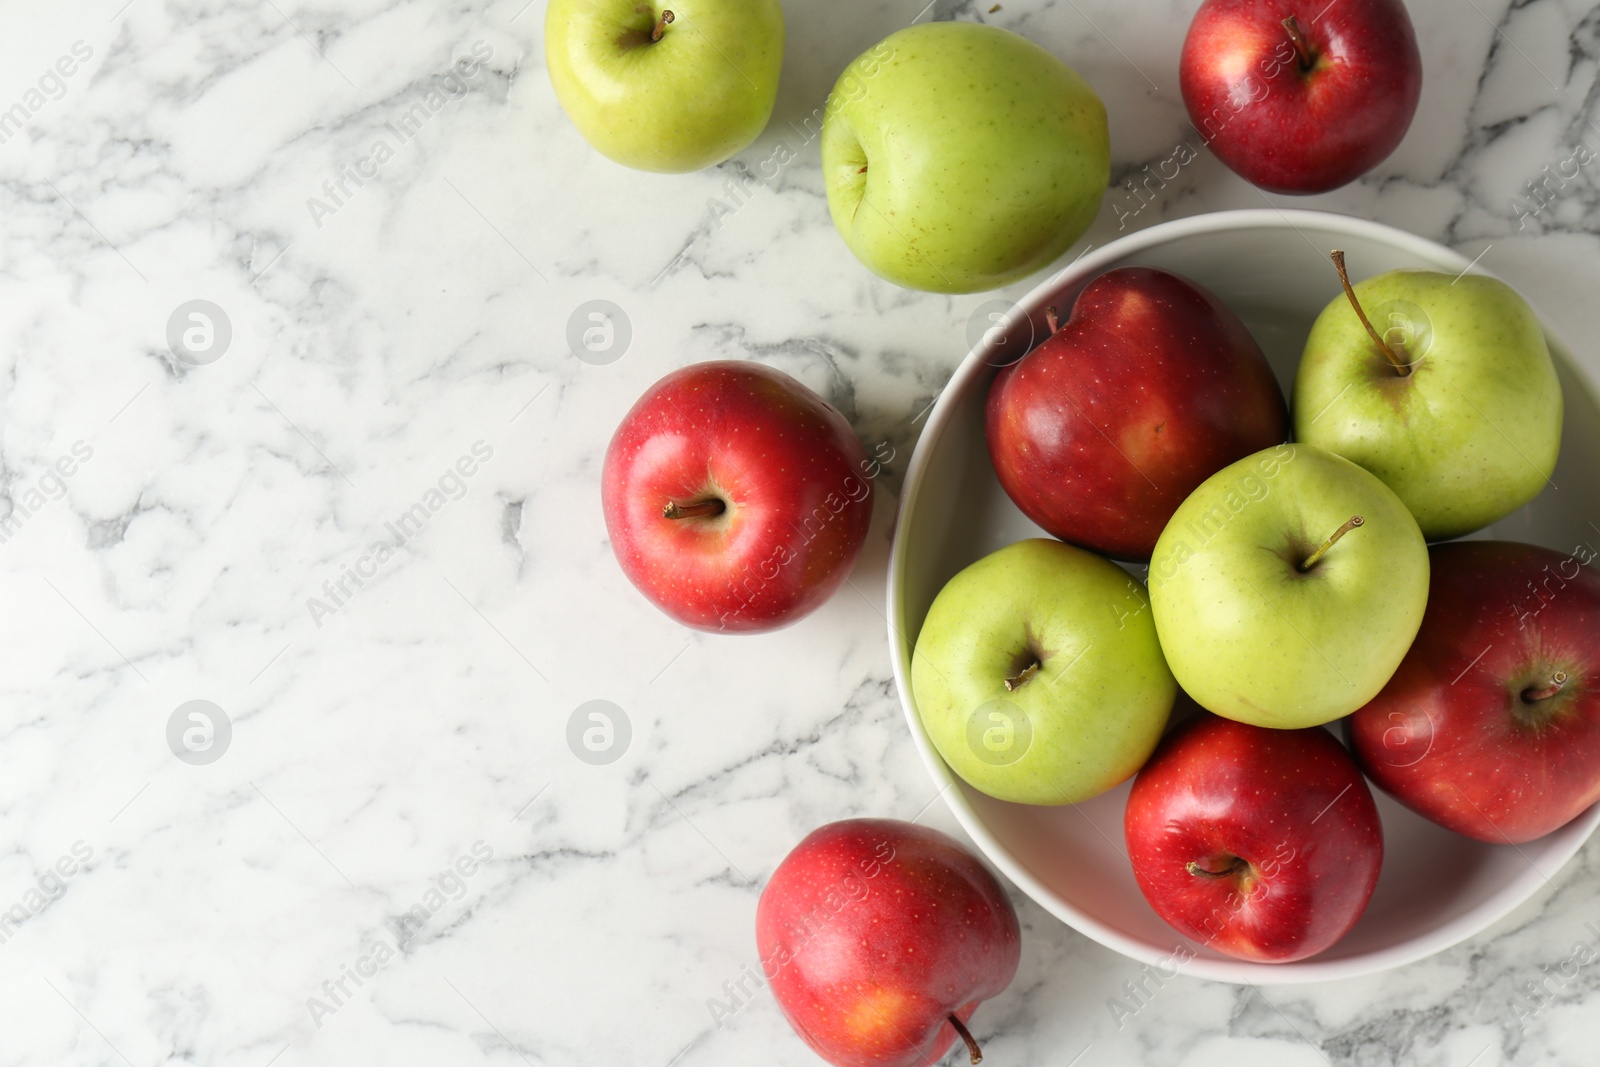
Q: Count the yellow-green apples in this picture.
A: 5